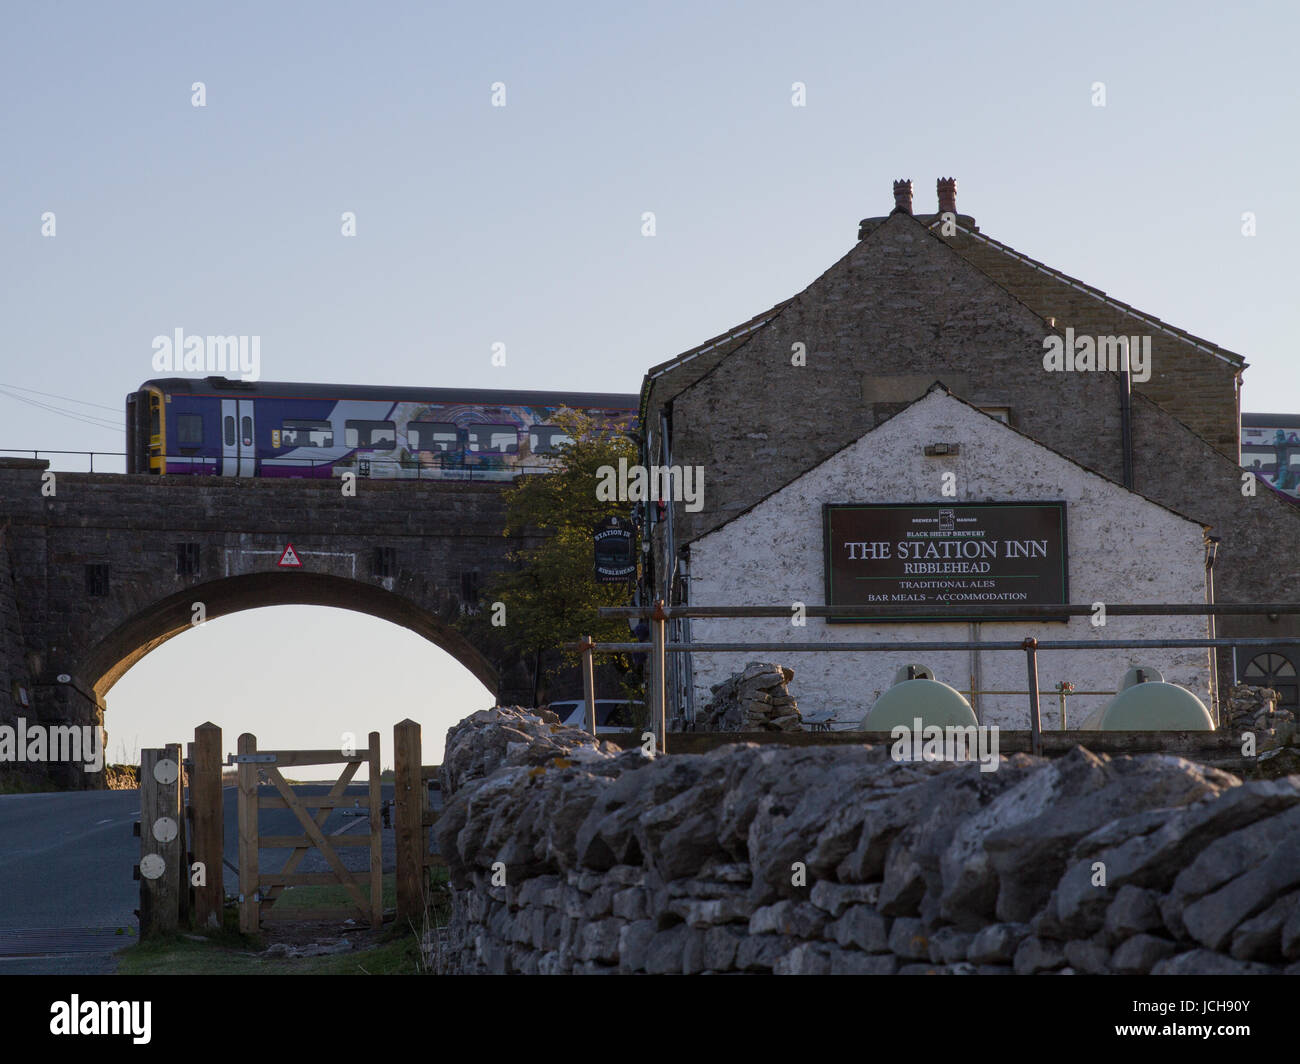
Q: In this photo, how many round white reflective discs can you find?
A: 3